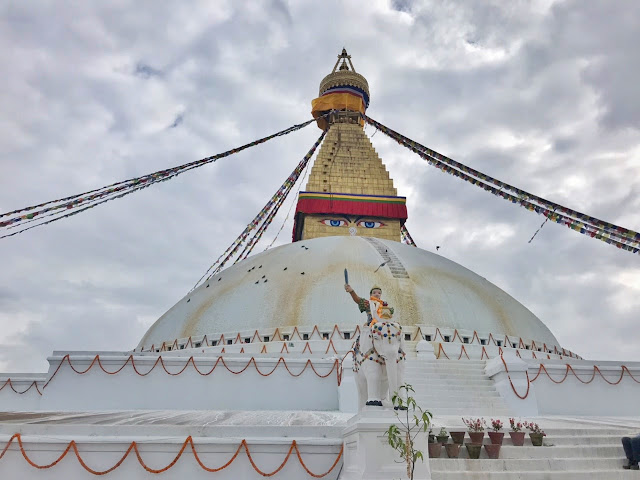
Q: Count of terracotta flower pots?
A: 11